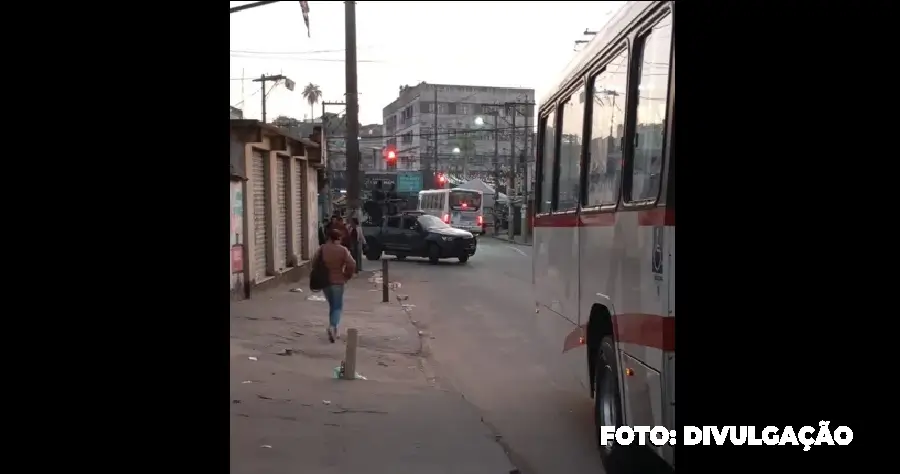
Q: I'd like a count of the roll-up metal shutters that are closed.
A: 3